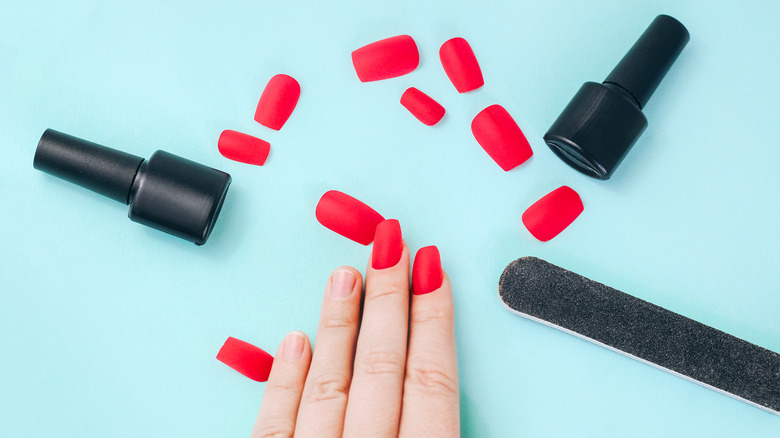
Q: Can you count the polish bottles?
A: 2